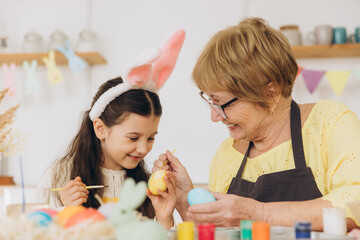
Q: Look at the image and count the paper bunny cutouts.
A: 4